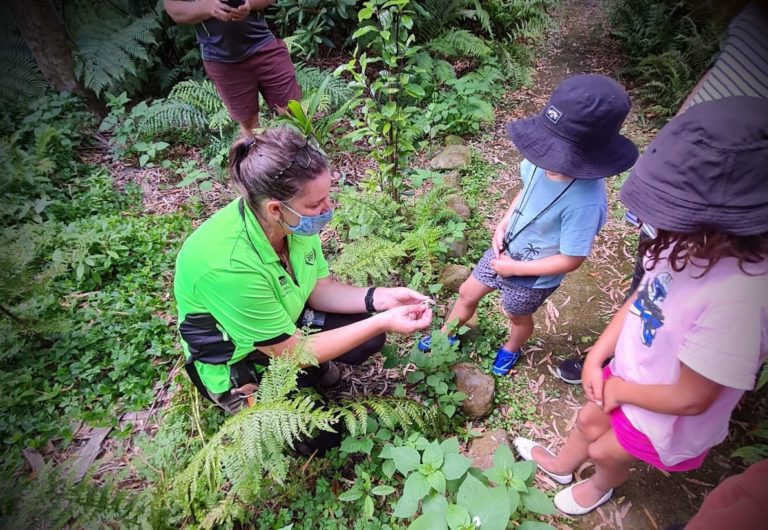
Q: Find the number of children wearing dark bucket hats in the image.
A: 2